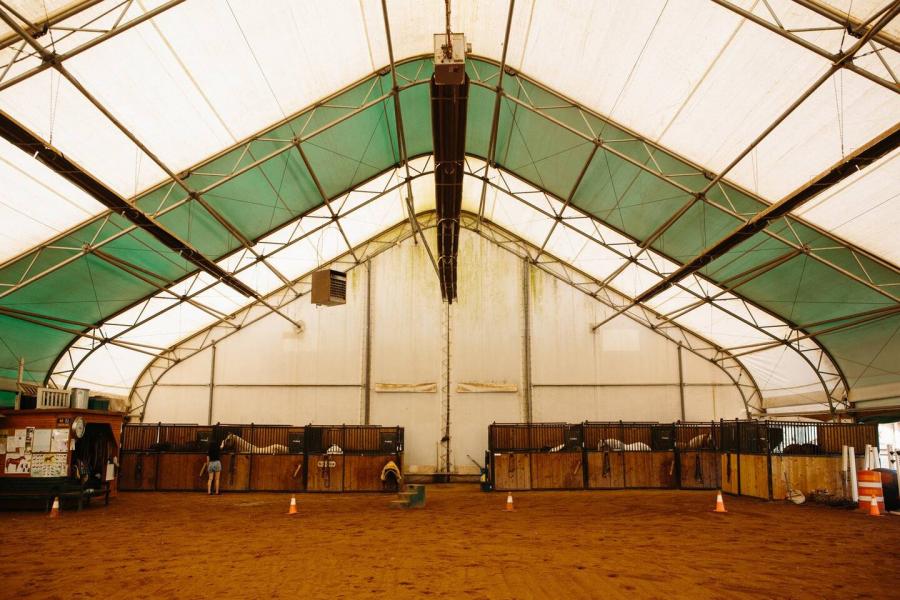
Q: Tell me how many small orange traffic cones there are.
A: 5